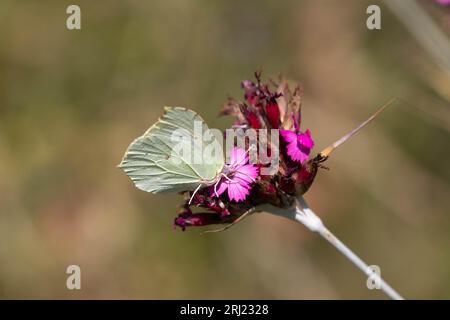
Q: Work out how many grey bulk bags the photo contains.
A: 0